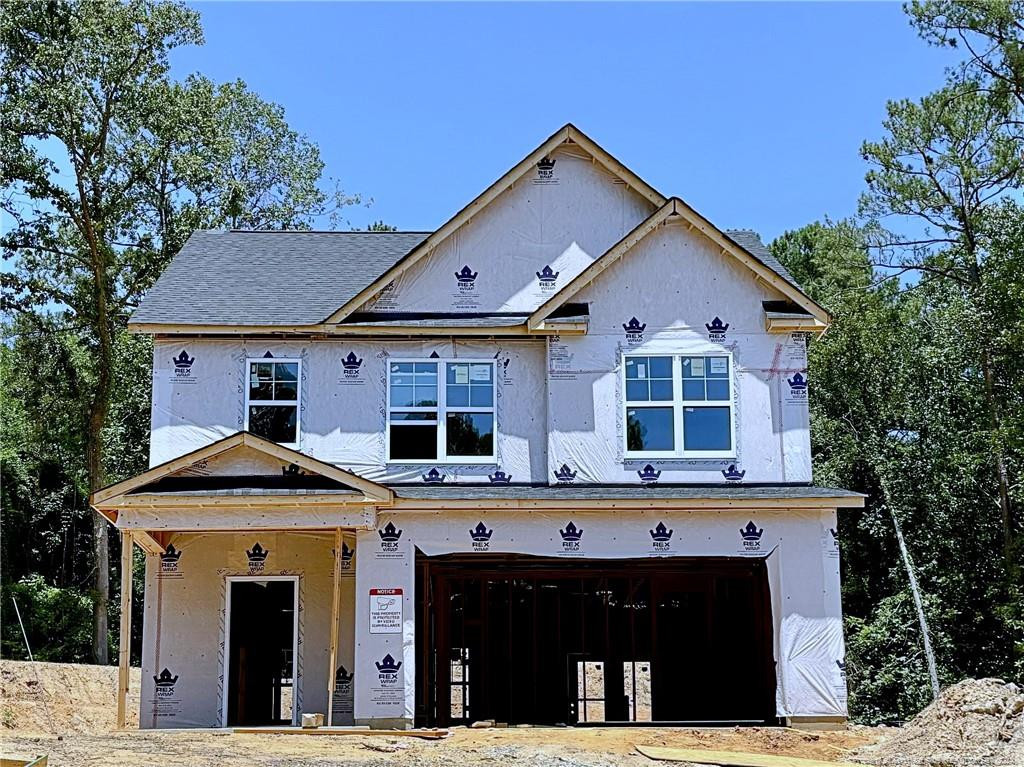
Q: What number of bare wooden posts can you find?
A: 2